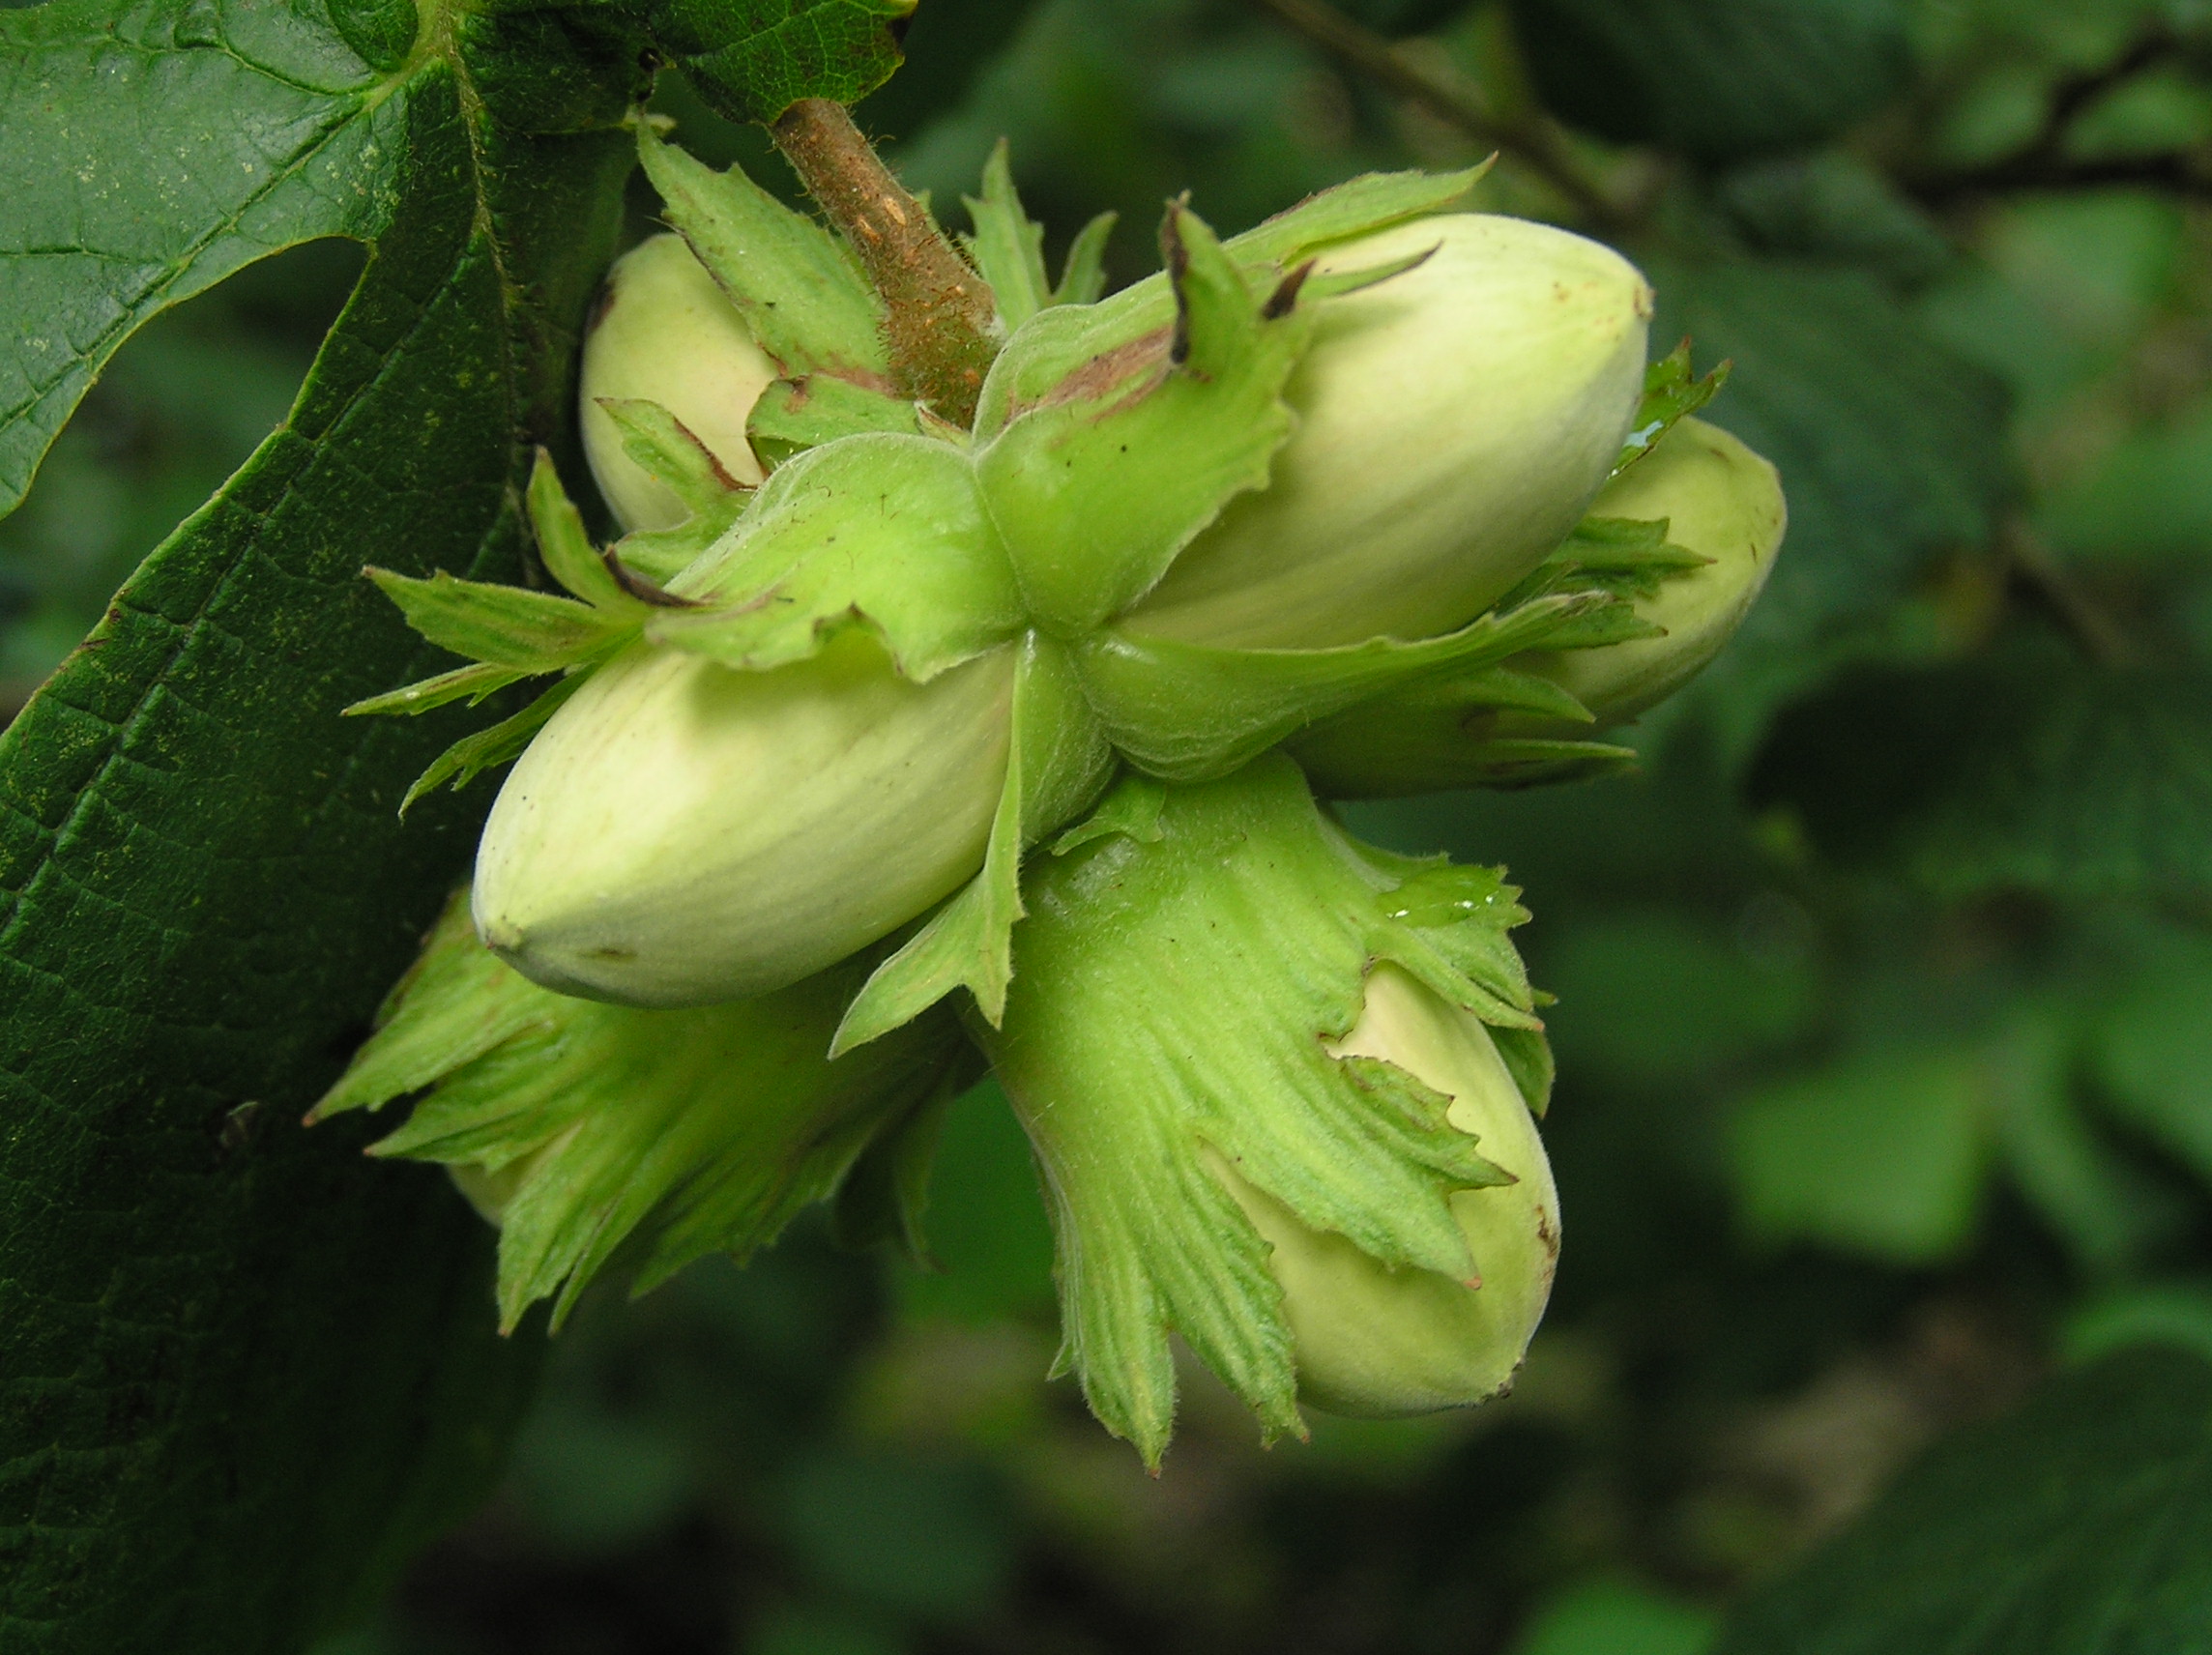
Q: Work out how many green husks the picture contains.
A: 6